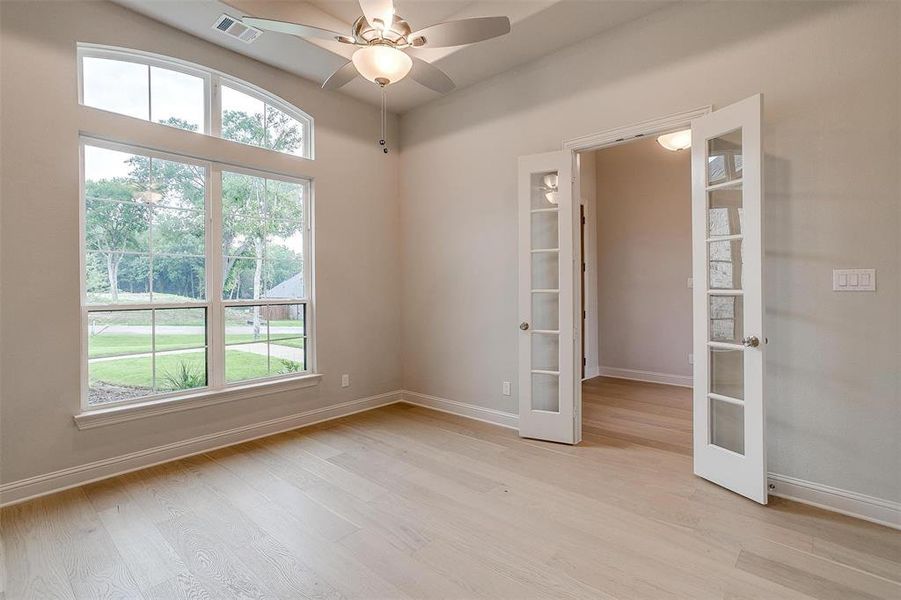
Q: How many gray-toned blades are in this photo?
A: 5